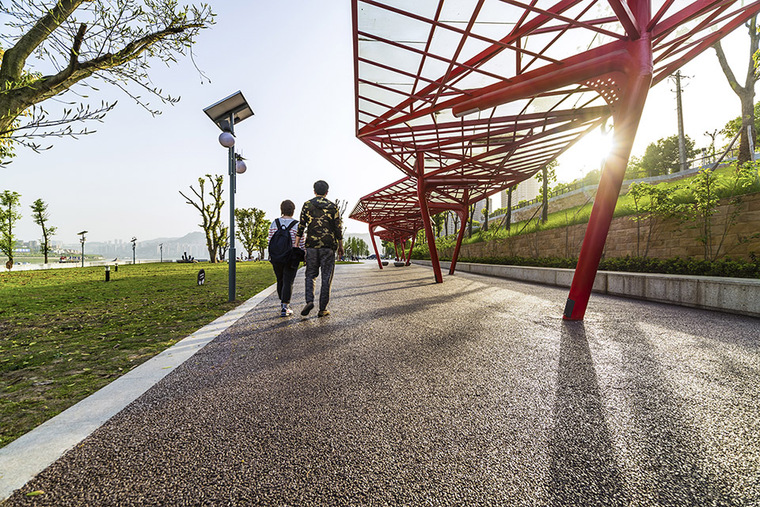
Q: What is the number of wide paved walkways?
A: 1